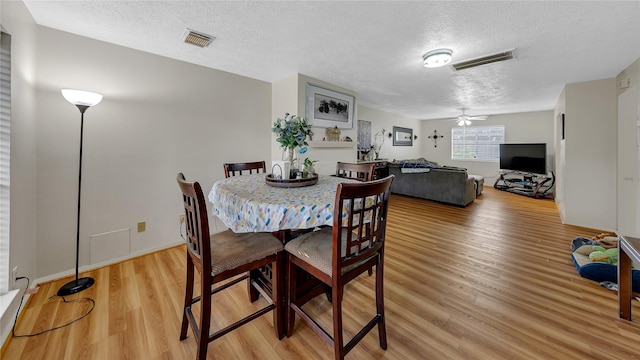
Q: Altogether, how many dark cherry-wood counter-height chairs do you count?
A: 4